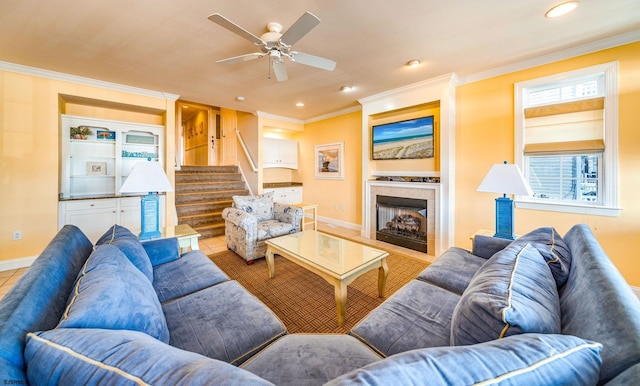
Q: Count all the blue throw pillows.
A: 6